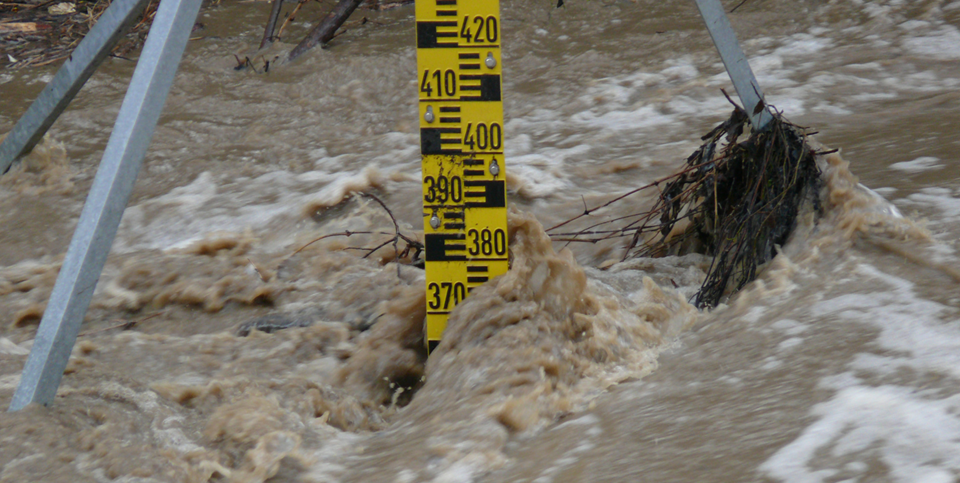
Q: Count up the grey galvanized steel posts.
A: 3